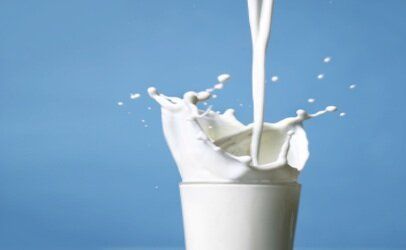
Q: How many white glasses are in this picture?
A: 1